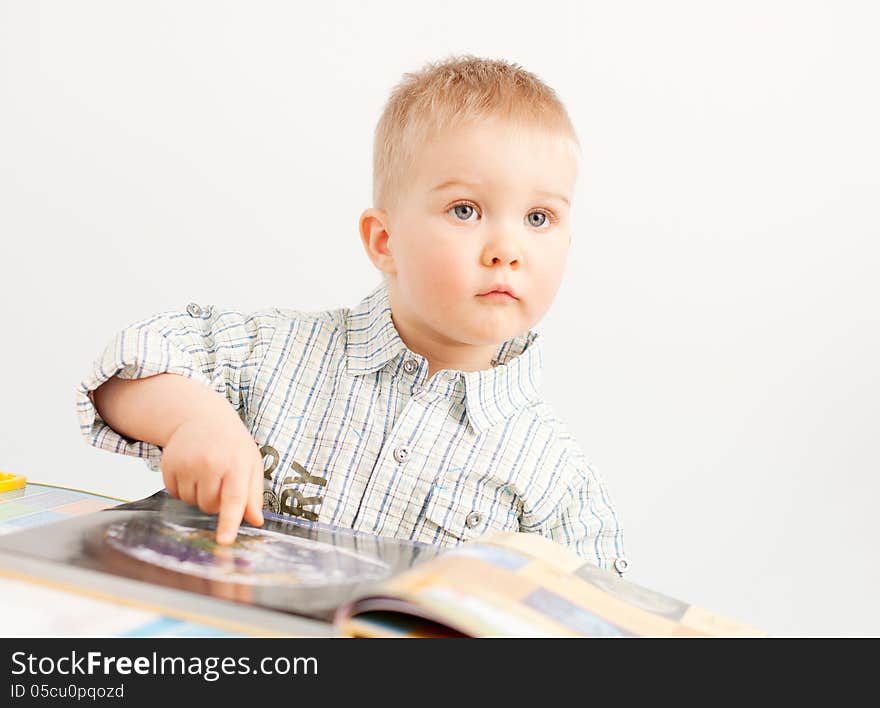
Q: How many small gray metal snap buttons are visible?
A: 5